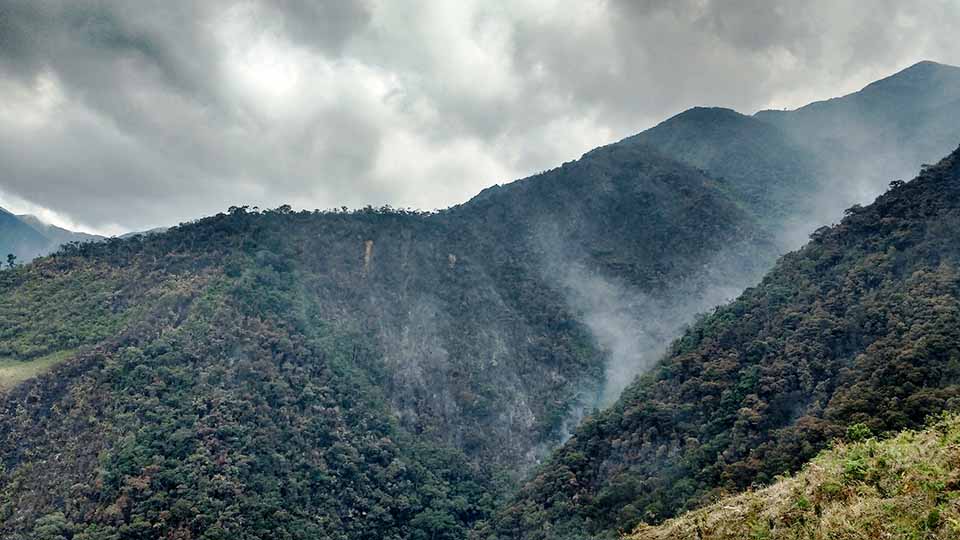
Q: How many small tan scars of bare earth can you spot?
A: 2